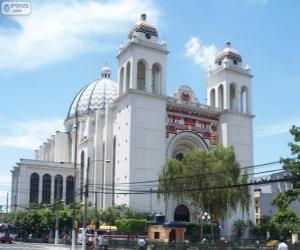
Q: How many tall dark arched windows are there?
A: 4